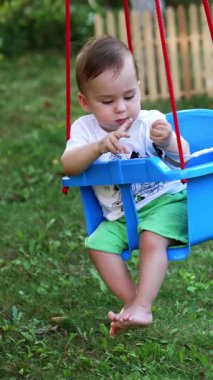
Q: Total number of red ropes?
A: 4